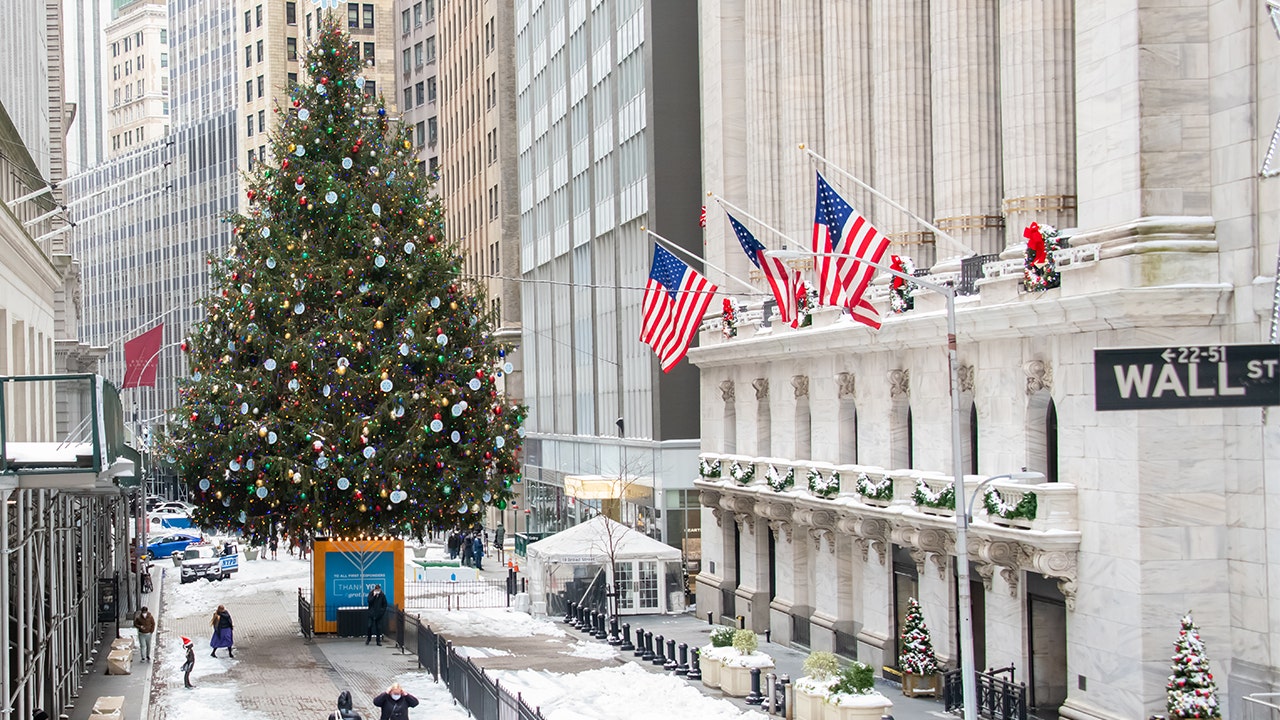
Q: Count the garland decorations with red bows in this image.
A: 4